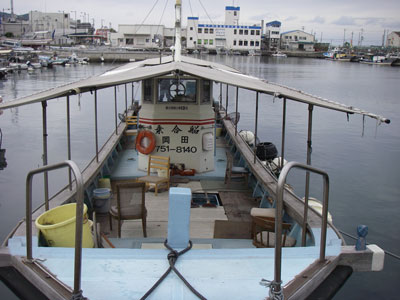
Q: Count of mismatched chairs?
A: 4